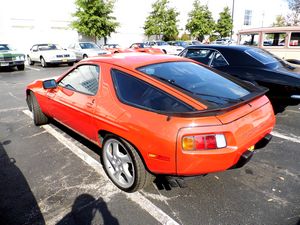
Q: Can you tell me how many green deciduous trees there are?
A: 4